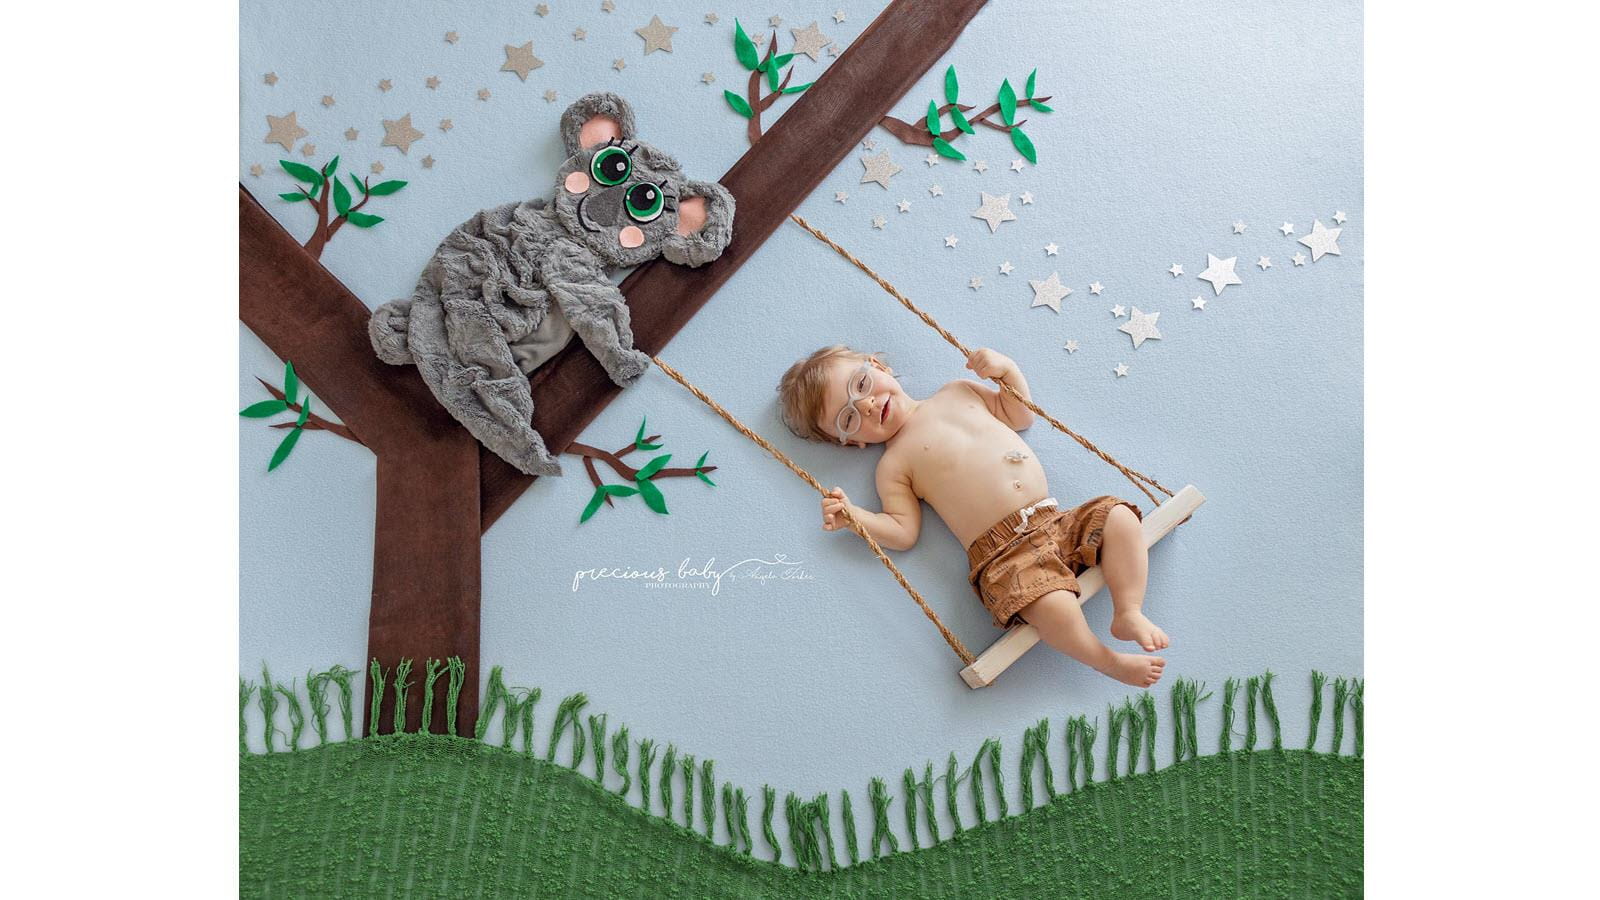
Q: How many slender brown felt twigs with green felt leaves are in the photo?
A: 5